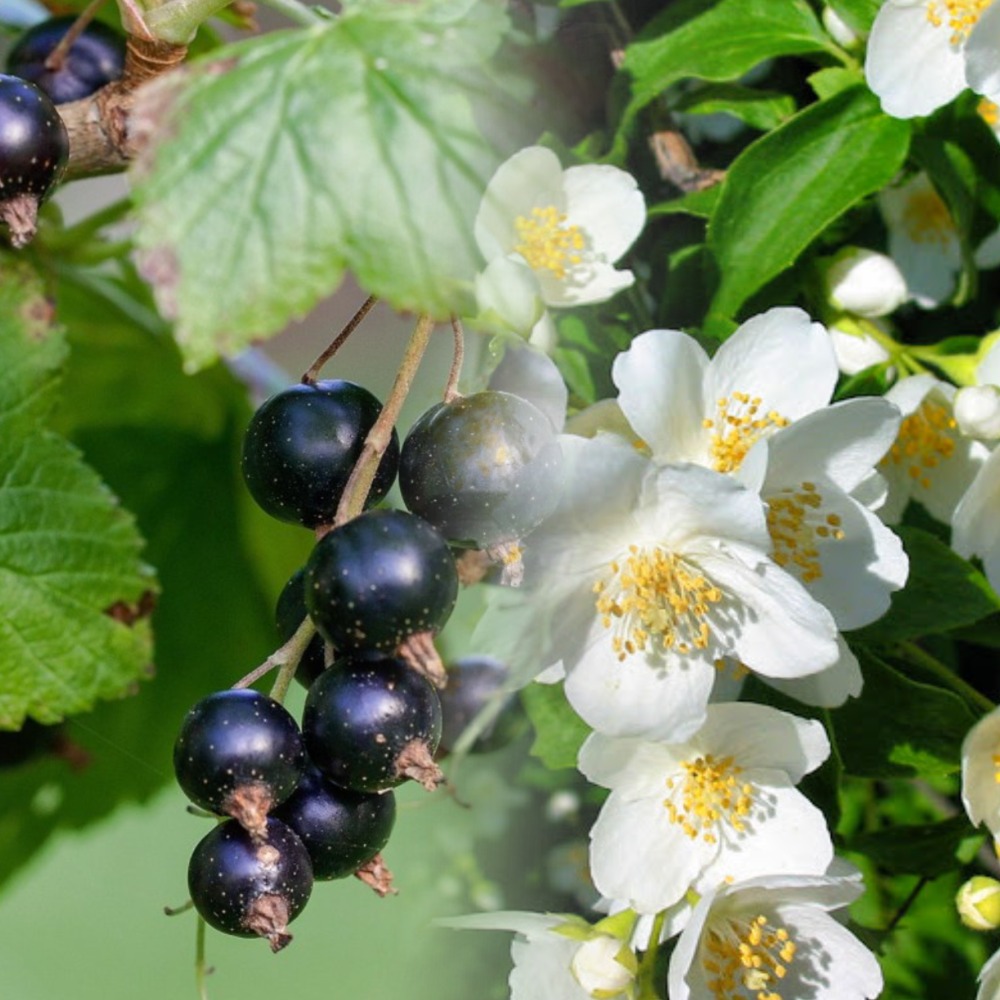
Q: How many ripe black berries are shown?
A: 11